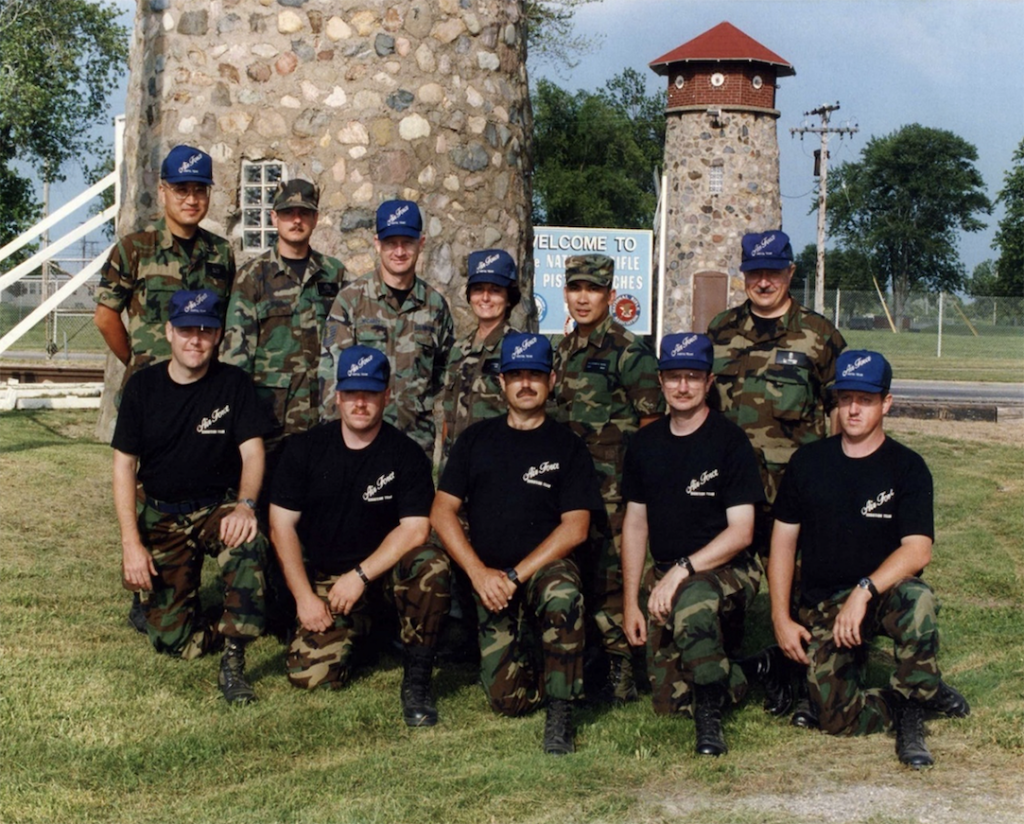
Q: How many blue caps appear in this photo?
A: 9